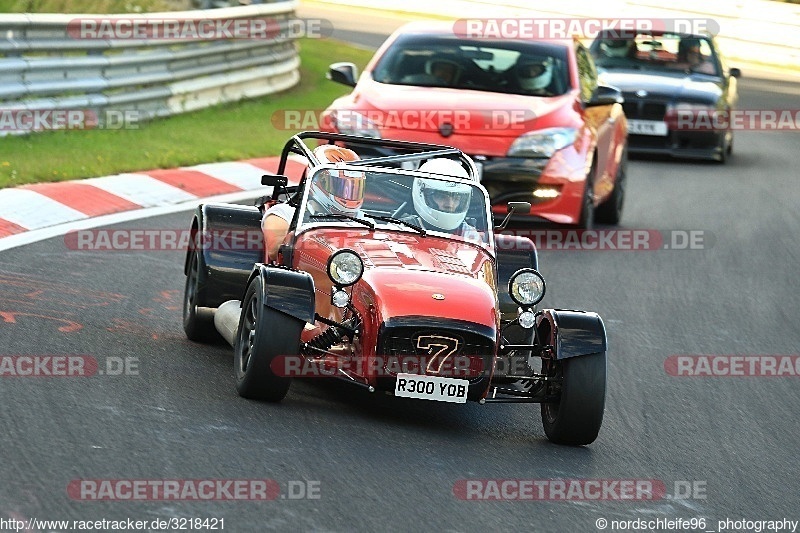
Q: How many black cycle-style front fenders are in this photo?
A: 2